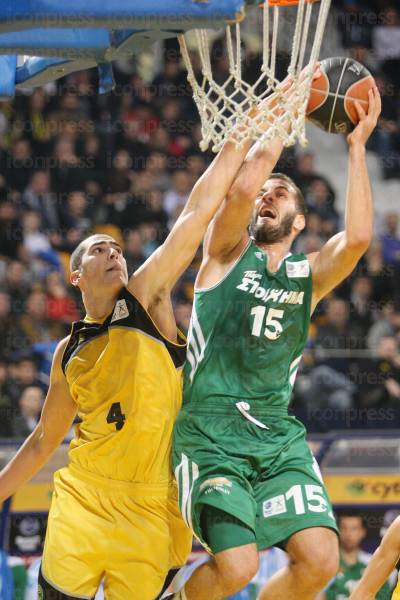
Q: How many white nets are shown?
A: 1